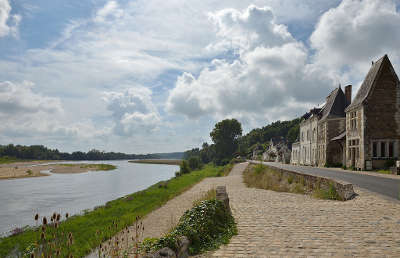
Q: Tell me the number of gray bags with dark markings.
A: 0